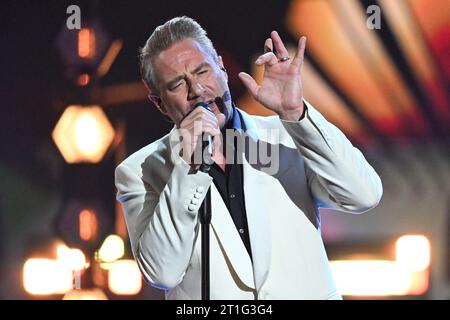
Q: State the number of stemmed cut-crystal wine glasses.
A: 0